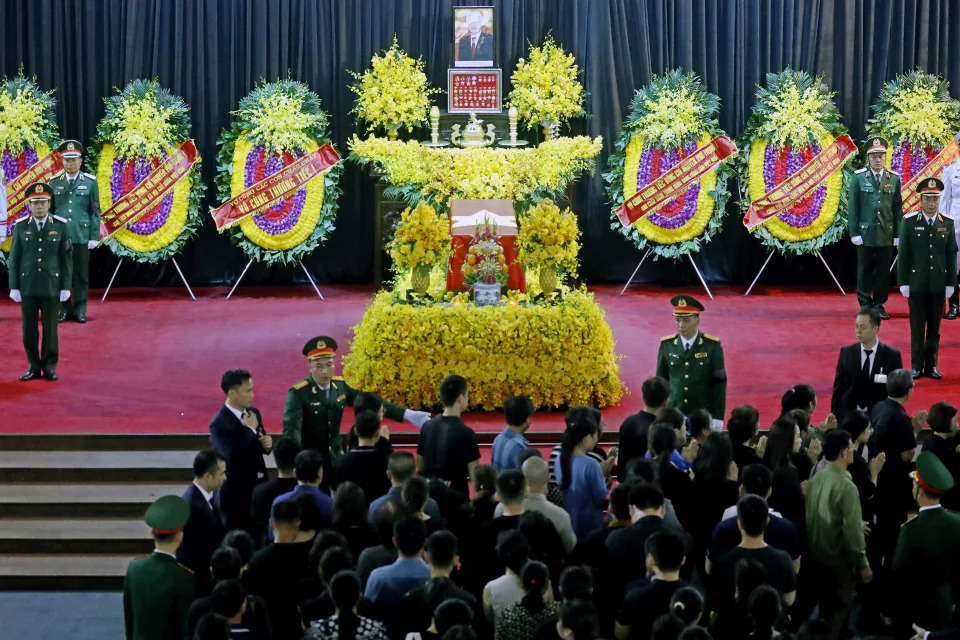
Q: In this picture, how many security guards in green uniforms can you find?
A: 8